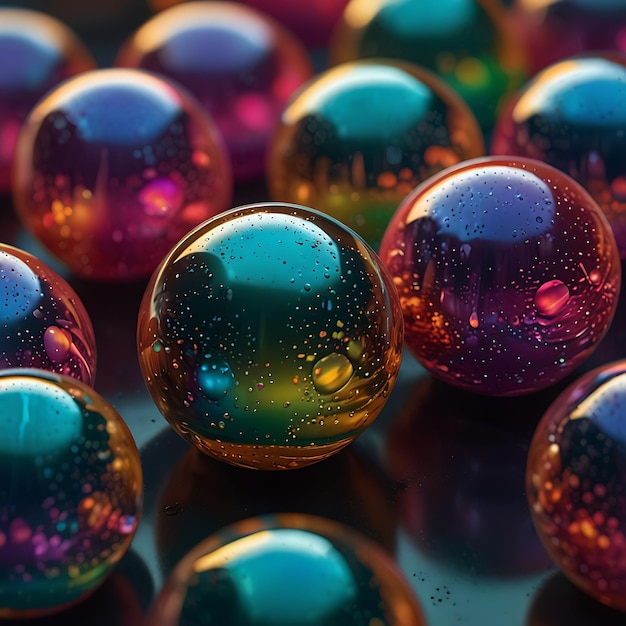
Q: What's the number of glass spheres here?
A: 14